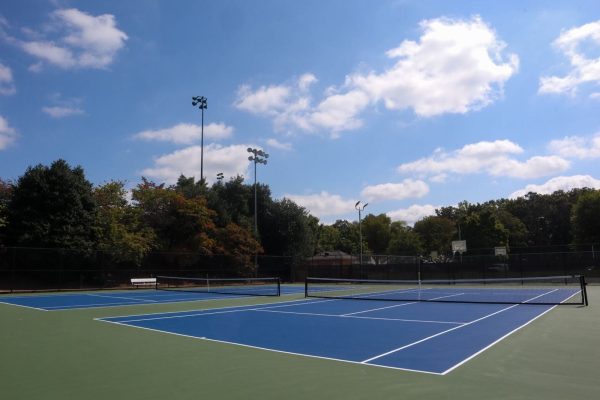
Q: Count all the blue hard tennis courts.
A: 2